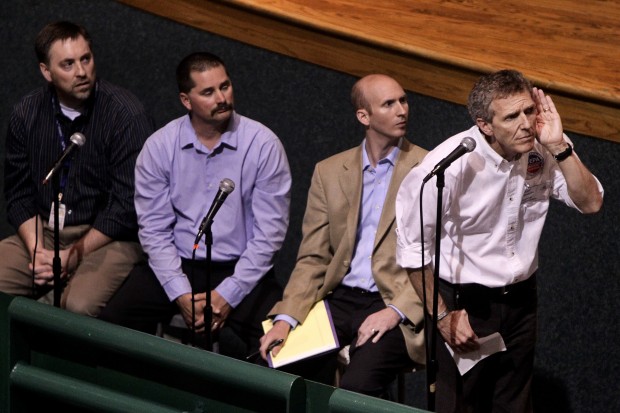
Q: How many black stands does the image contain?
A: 3